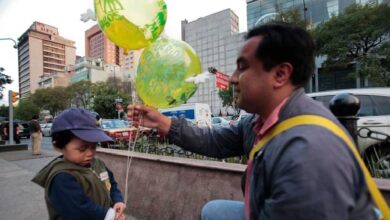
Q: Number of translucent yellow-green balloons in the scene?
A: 2